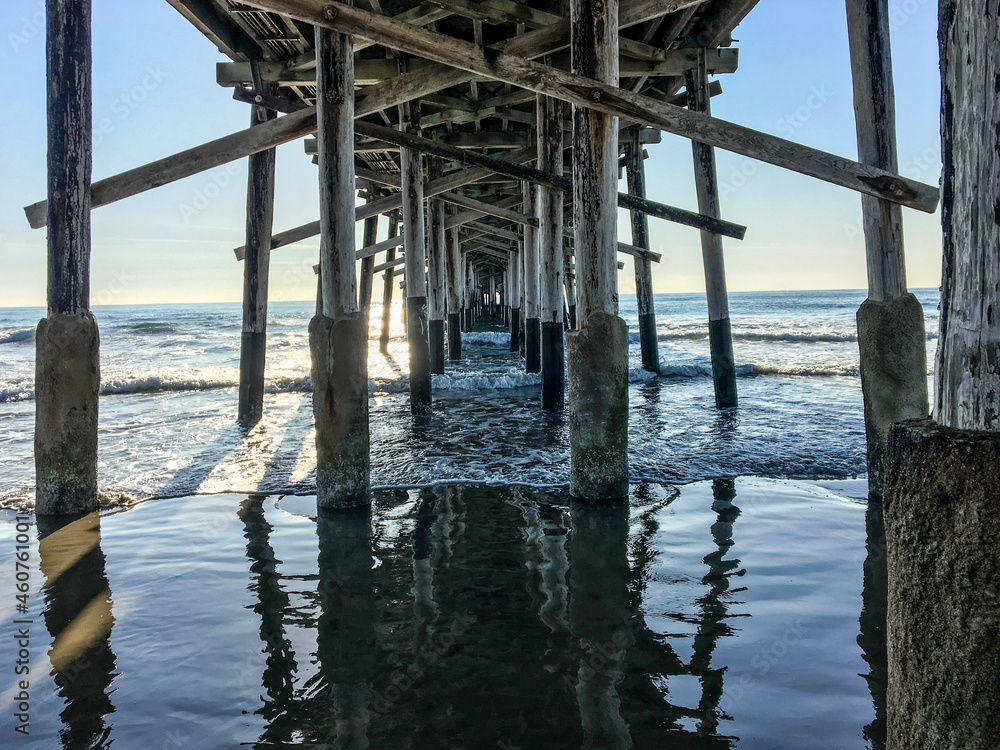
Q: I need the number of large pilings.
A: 5